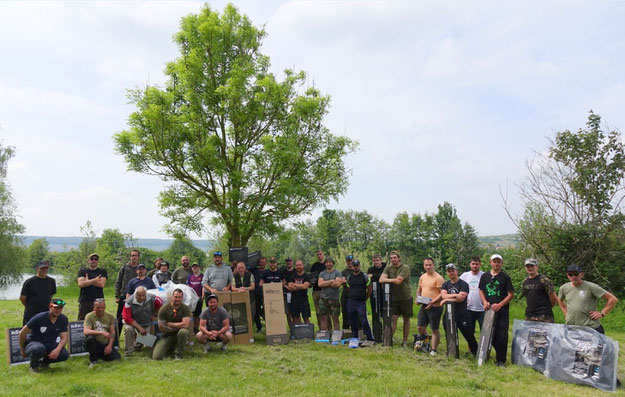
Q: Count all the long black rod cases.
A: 4